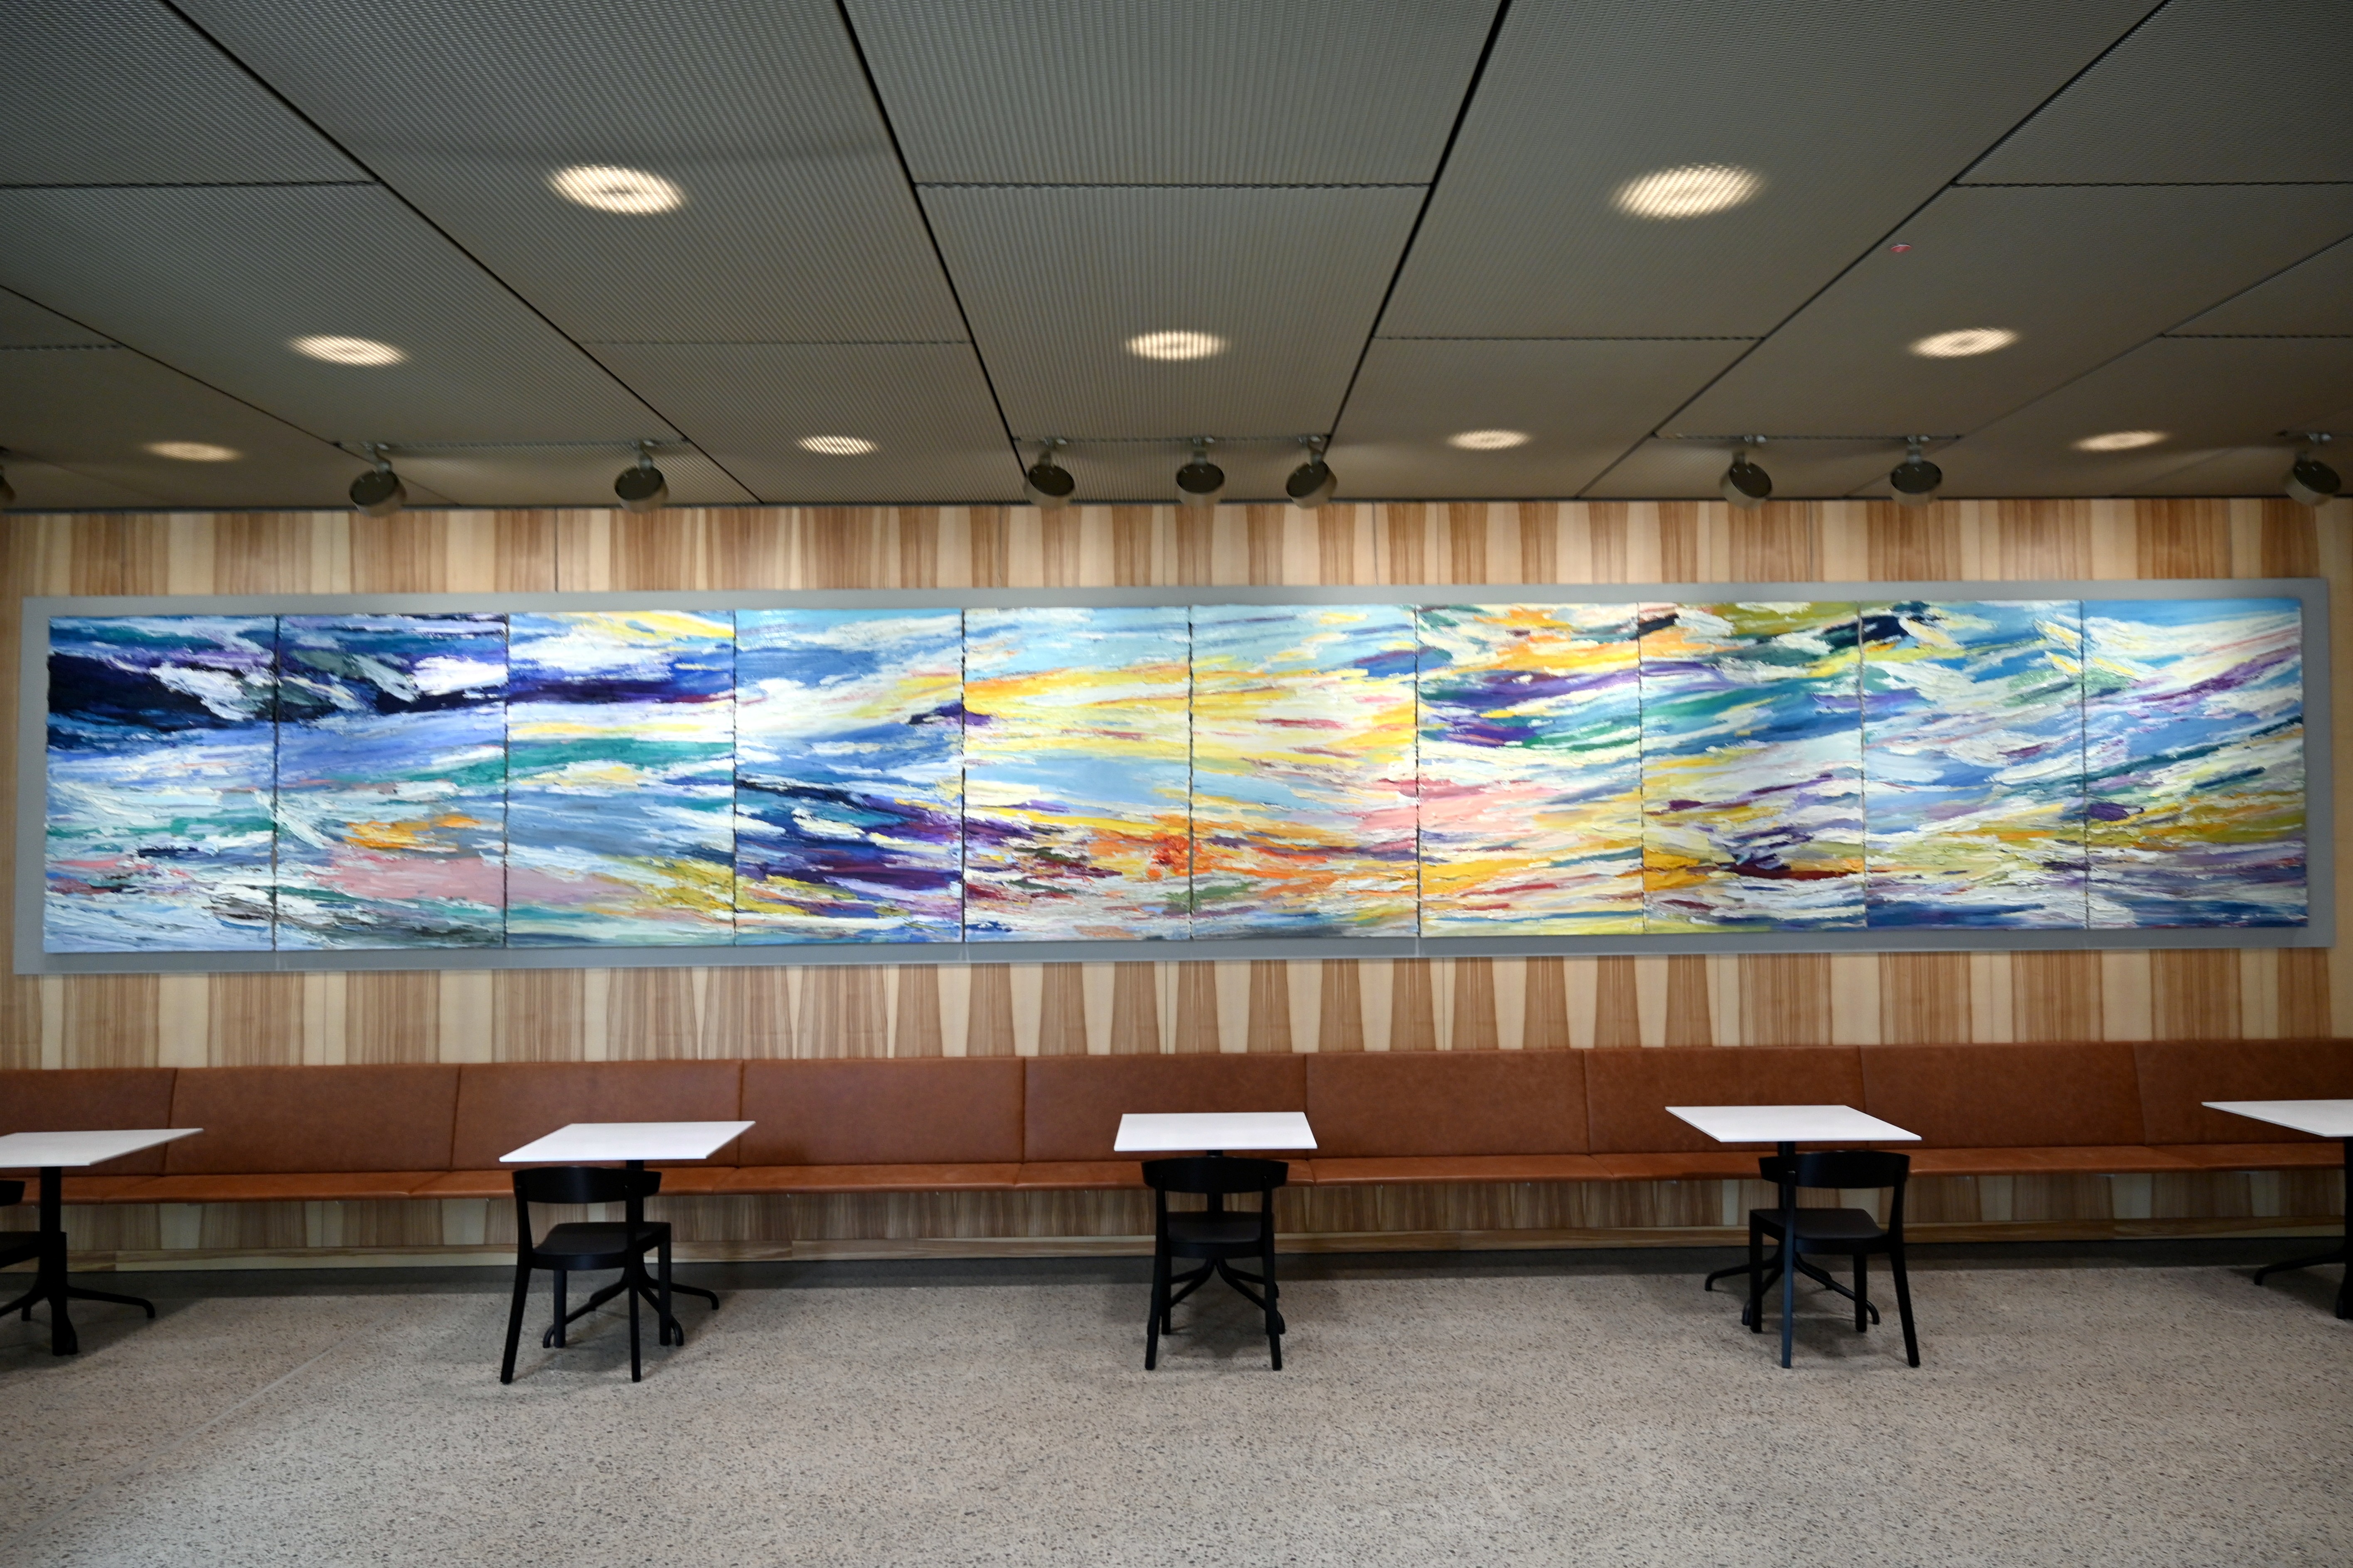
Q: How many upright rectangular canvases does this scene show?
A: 10